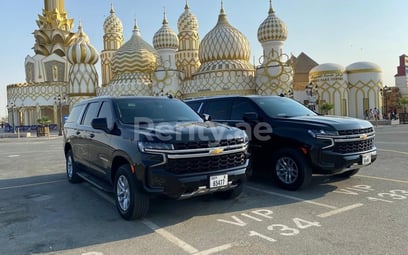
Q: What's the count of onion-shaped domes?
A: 7